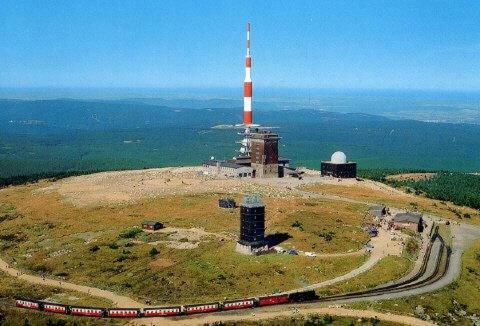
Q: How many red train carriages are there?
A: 8